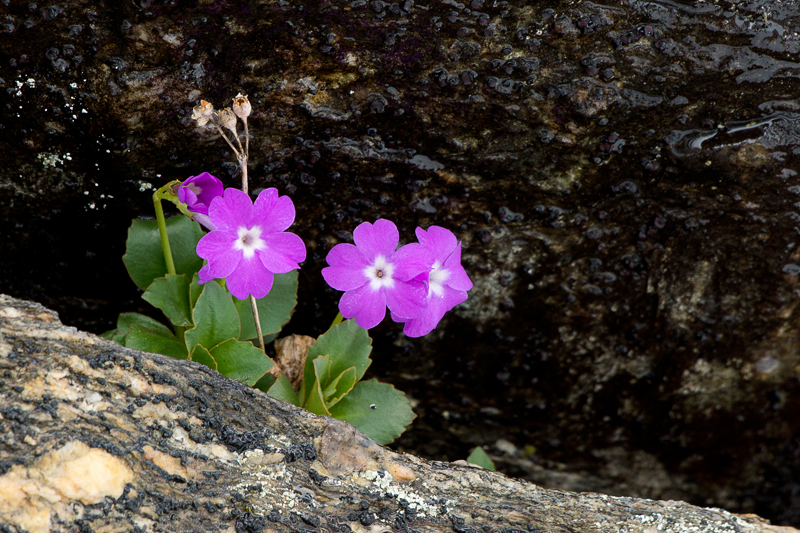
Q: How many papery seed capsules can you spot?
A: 3